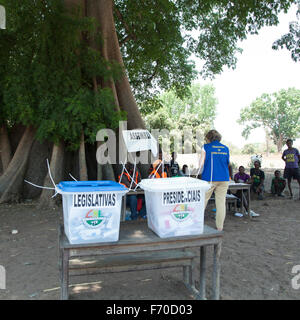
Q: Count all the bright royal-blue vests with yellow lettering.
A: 1